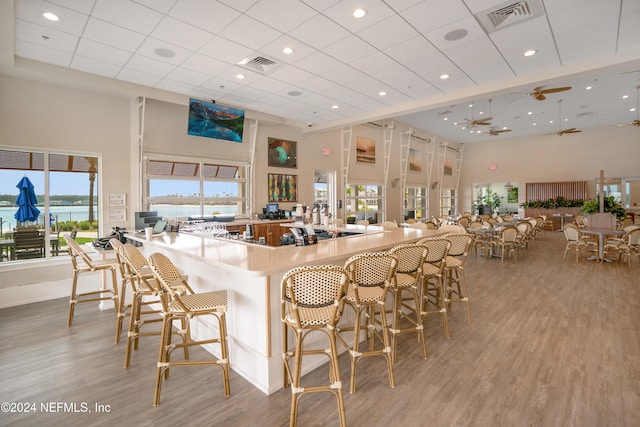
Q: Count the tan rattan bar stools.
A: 9